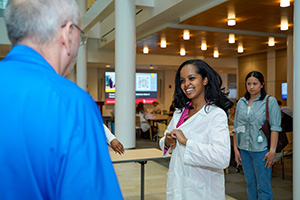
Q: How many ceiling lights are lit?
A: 12